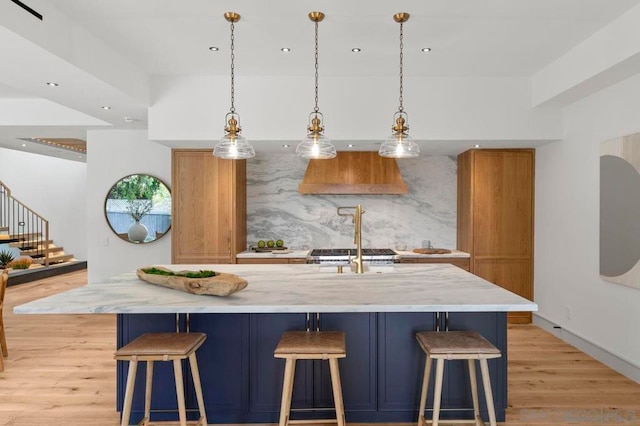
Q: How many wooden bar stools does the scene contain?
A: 3